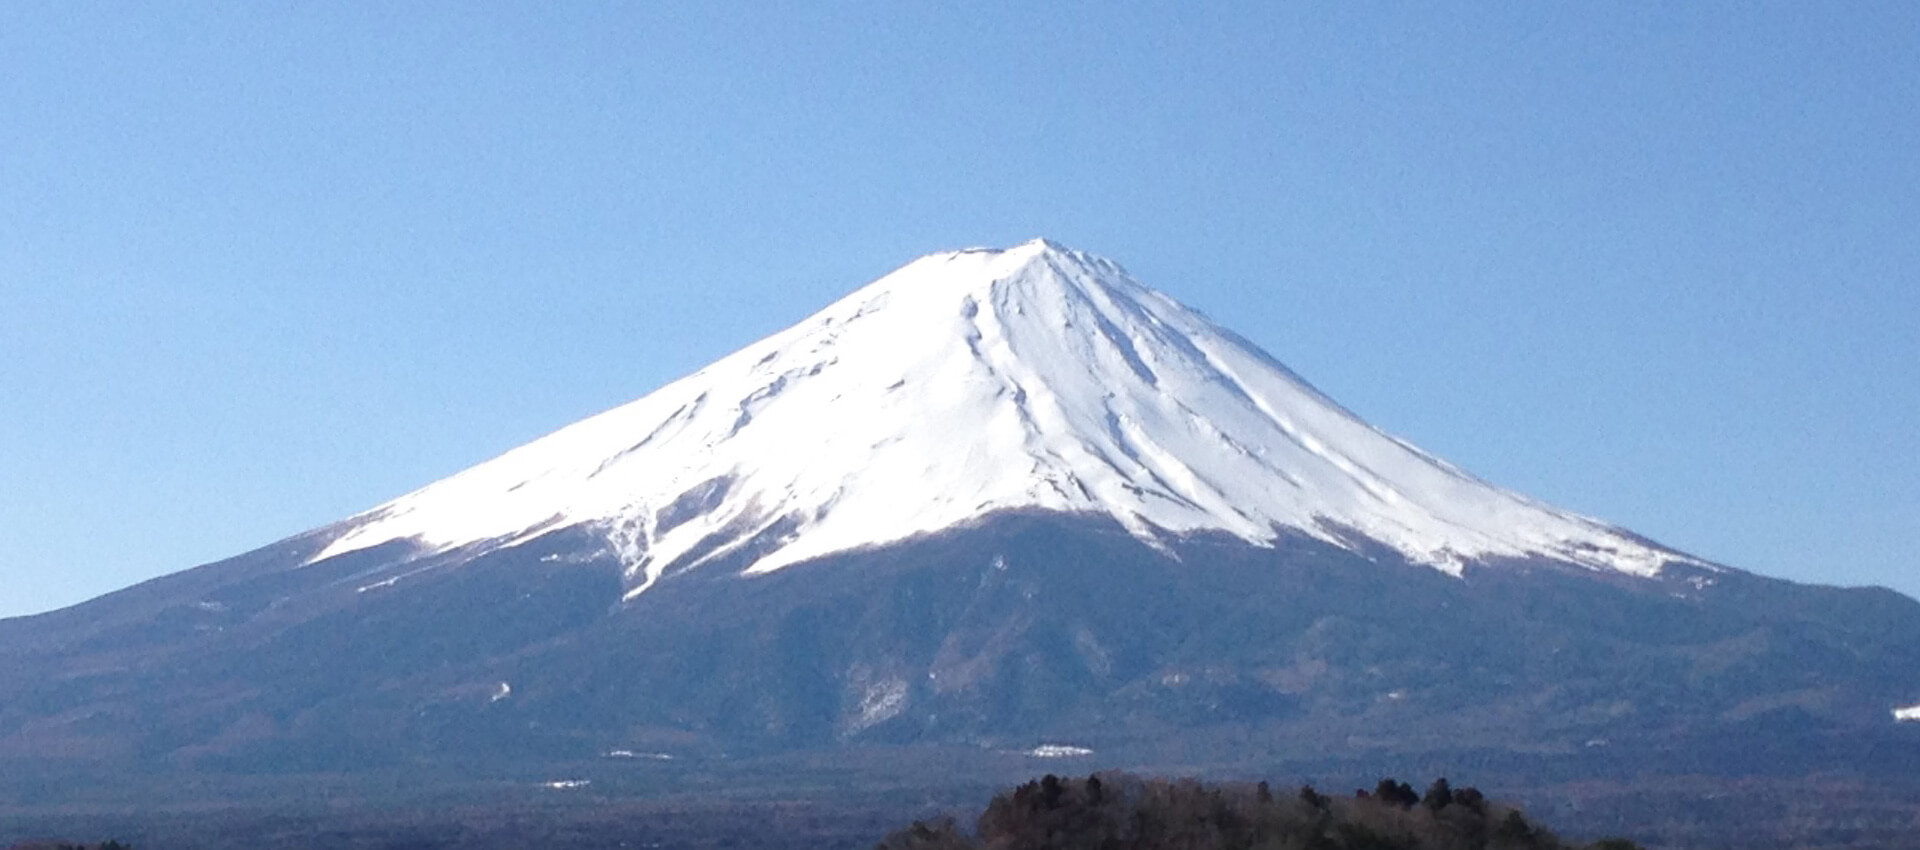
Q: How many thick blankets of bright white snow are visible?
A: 1